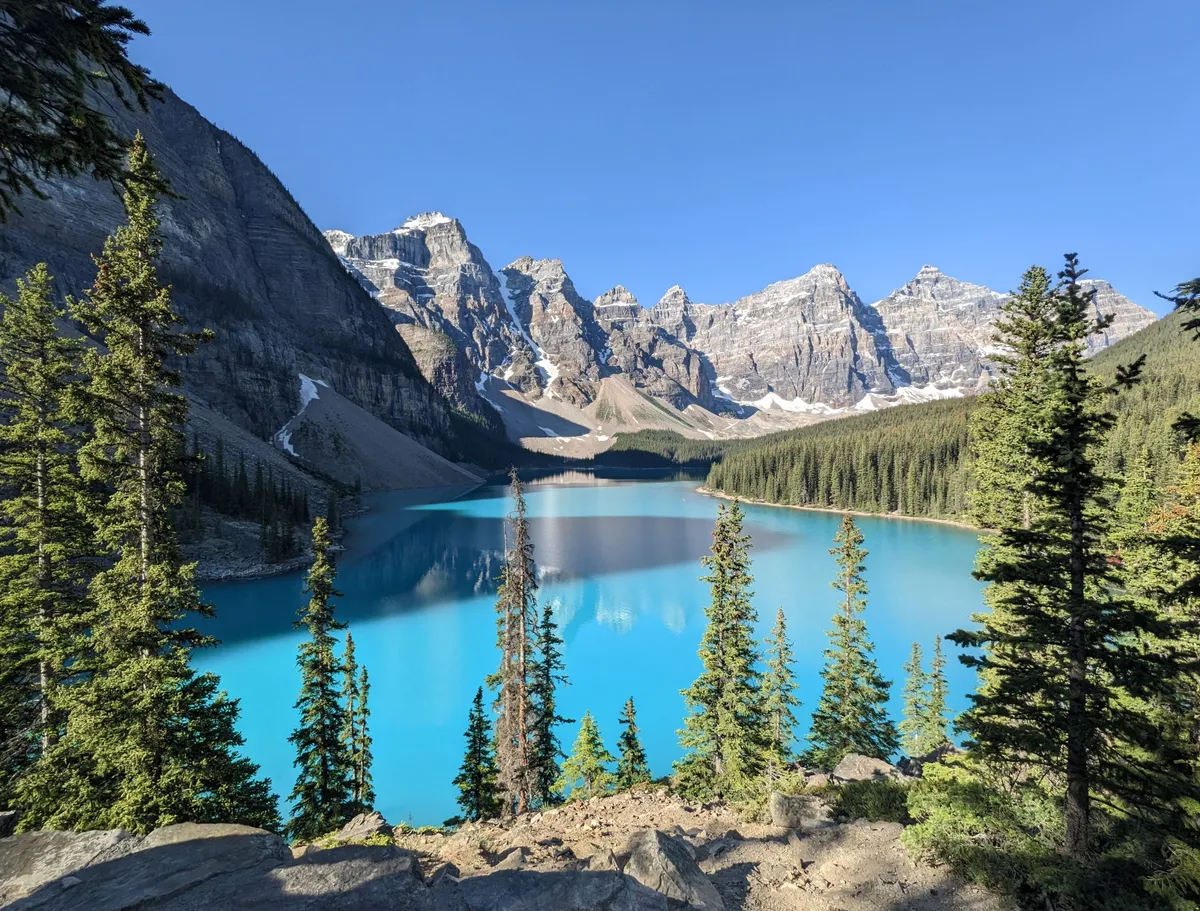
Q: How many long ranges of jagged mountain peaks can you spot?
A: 1